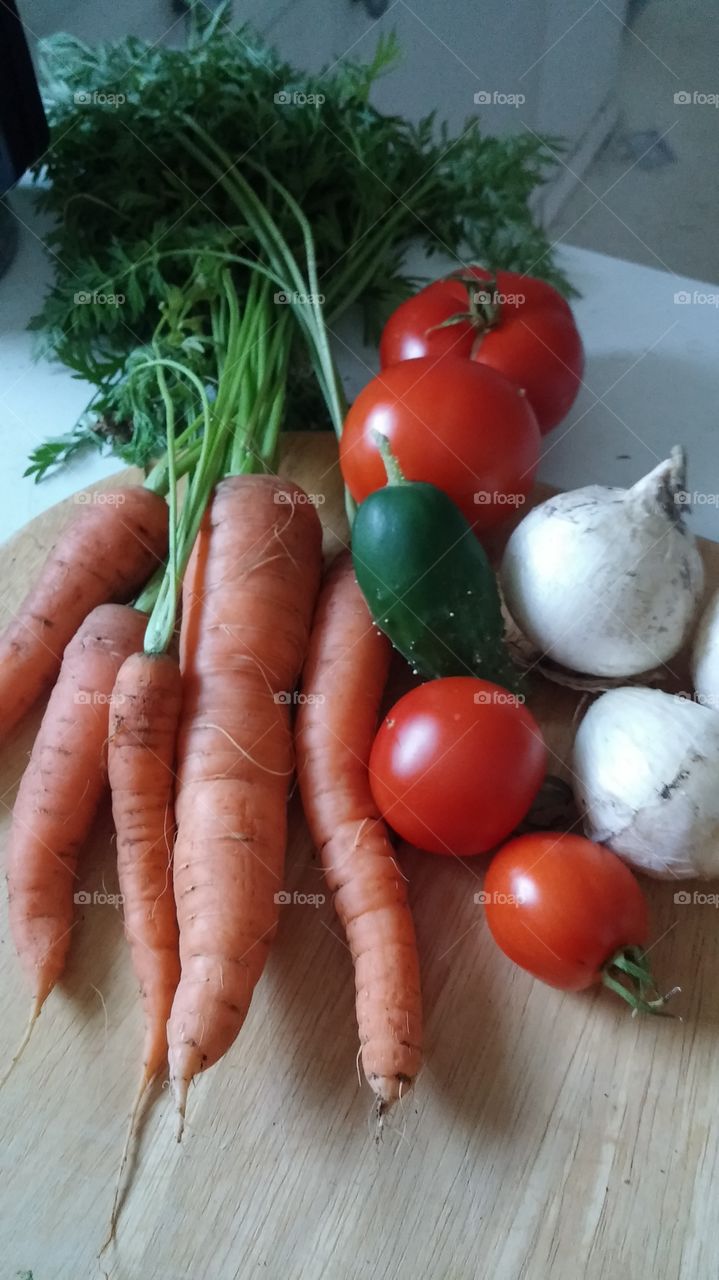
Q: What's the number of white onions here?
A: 3